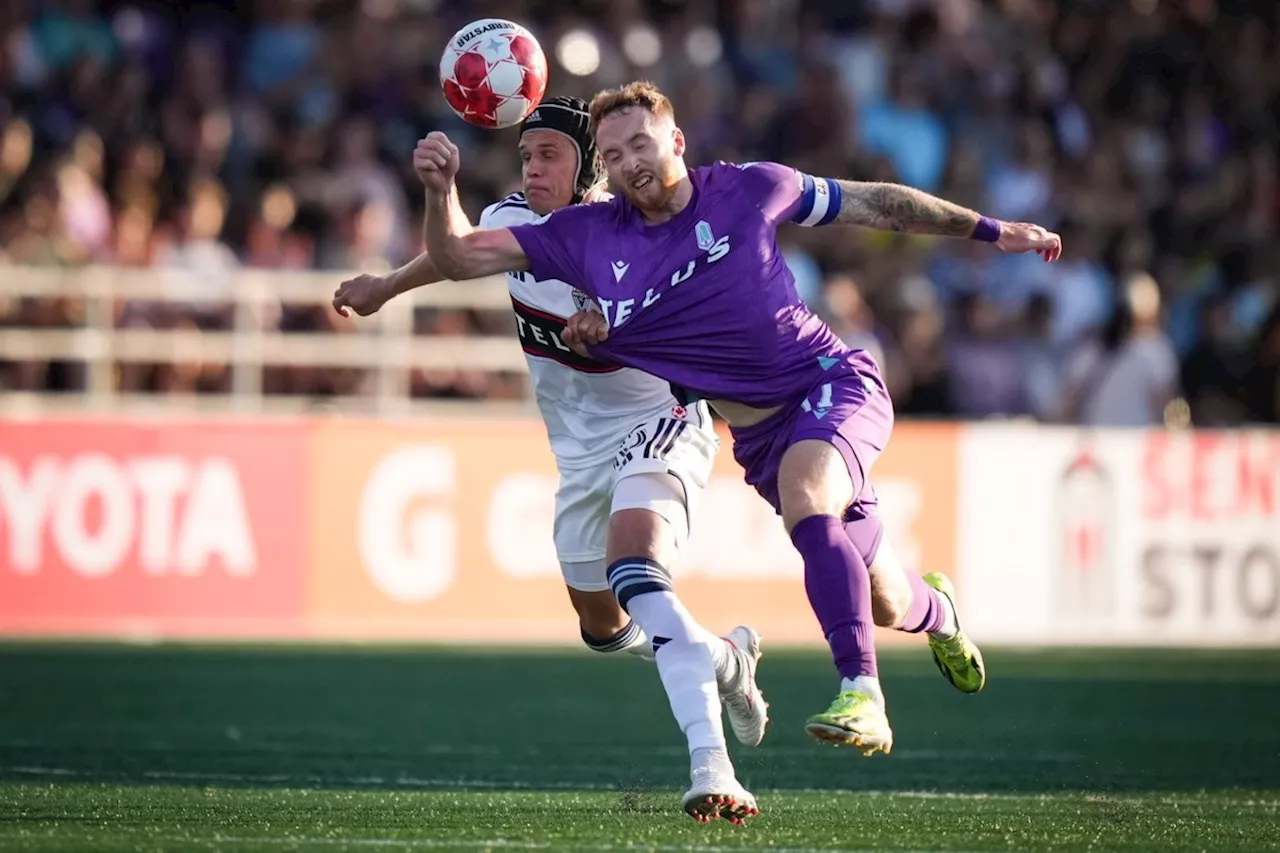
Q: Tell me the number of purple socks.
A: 2